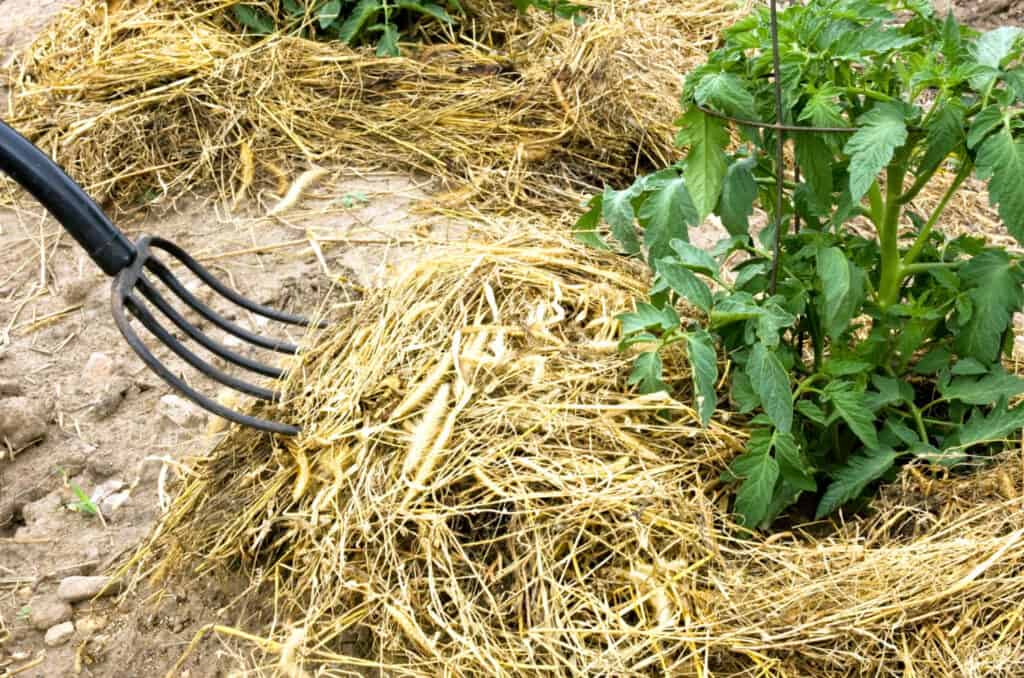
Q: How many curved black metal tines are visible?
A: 5